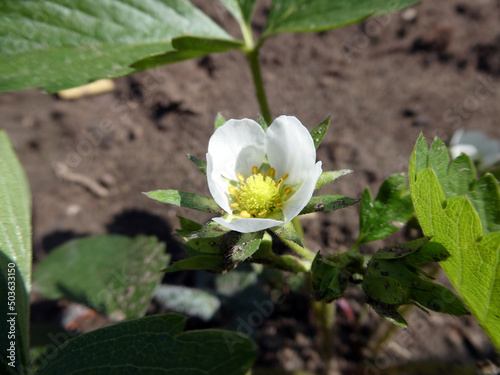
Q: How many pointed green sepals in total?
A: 10